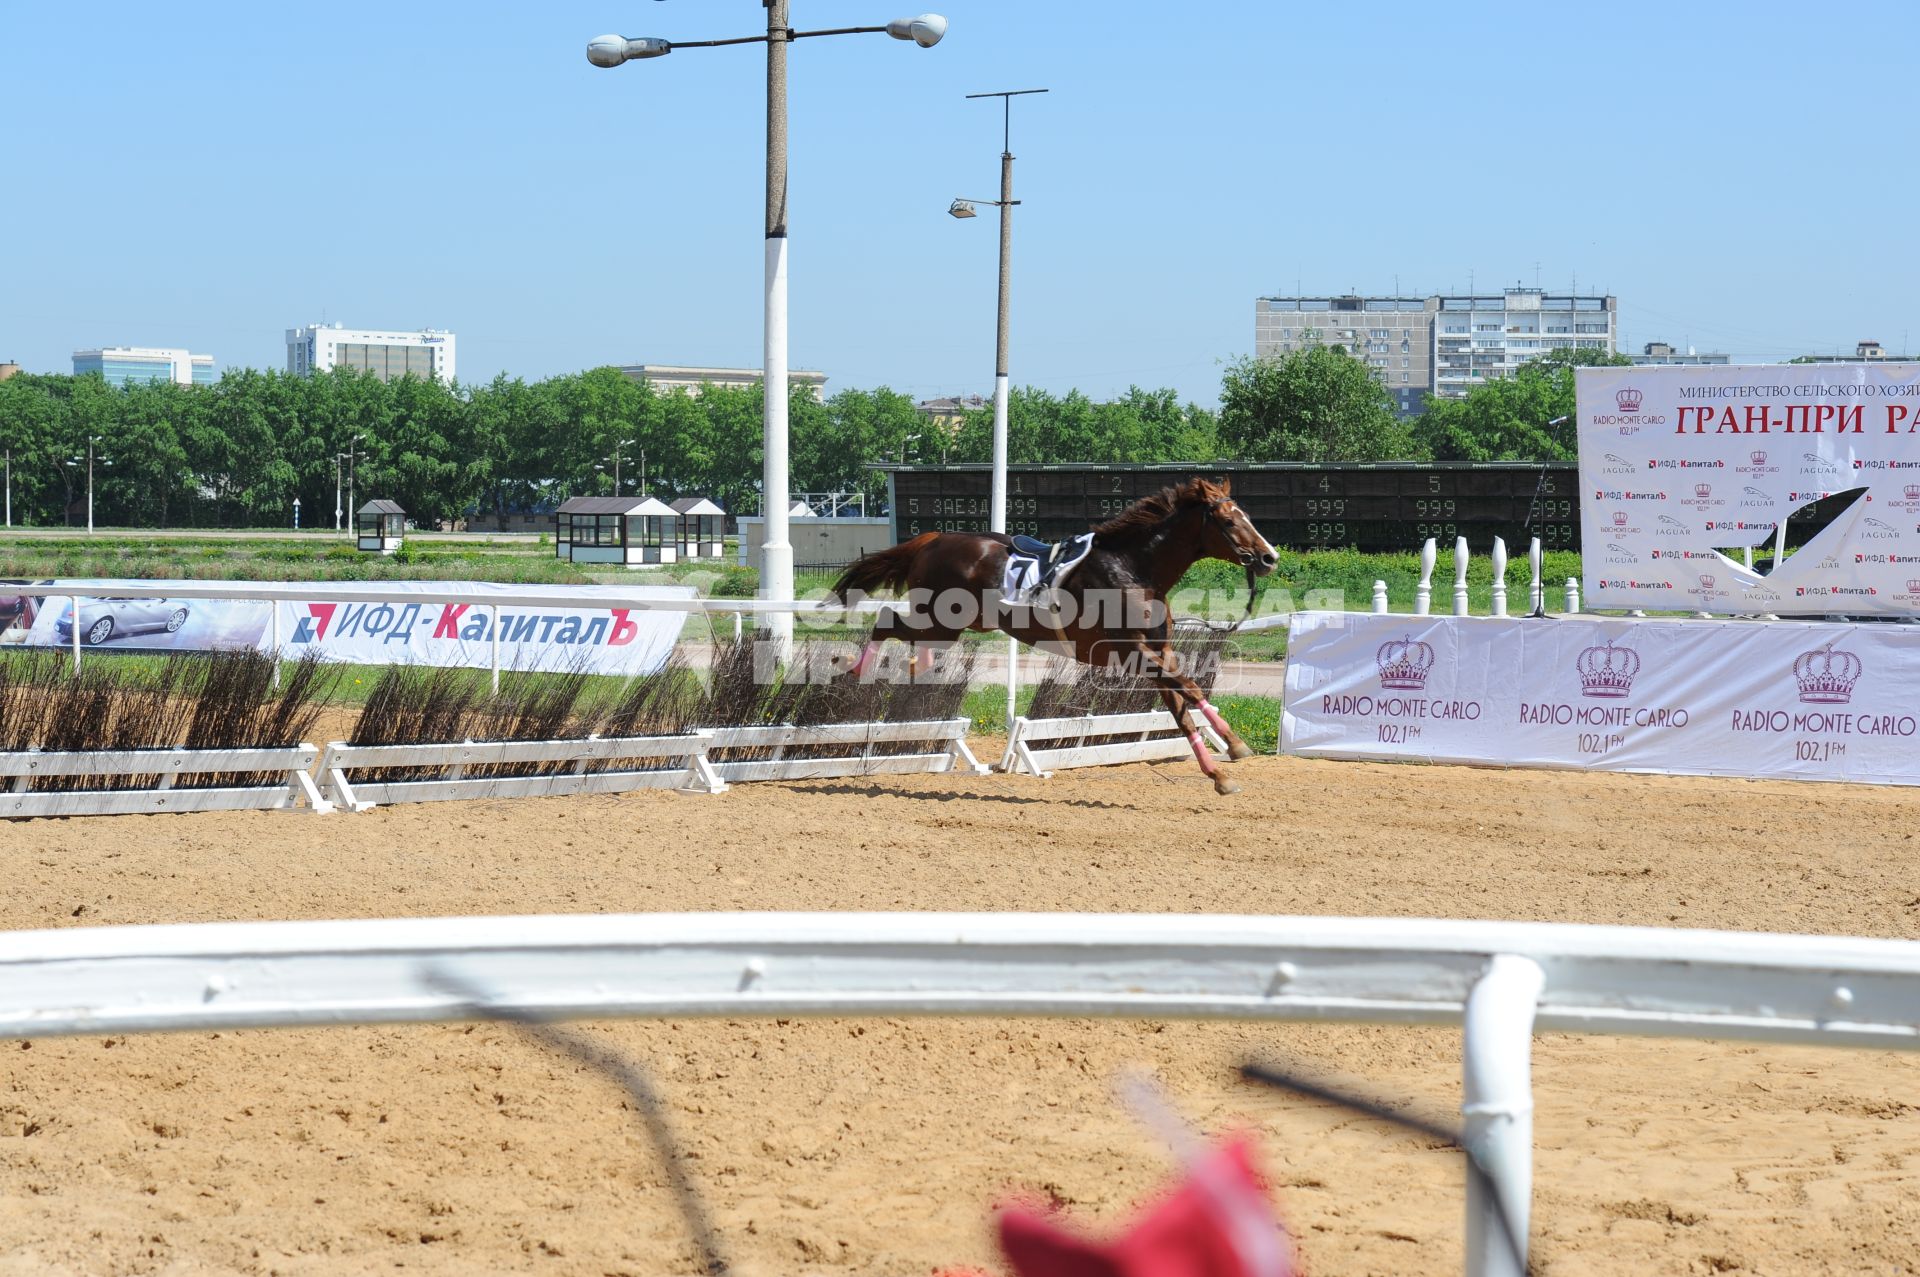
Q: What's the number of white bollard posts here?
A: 6